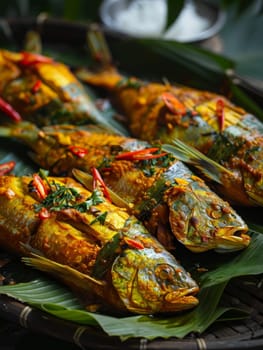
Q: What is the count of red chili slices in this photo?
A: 12